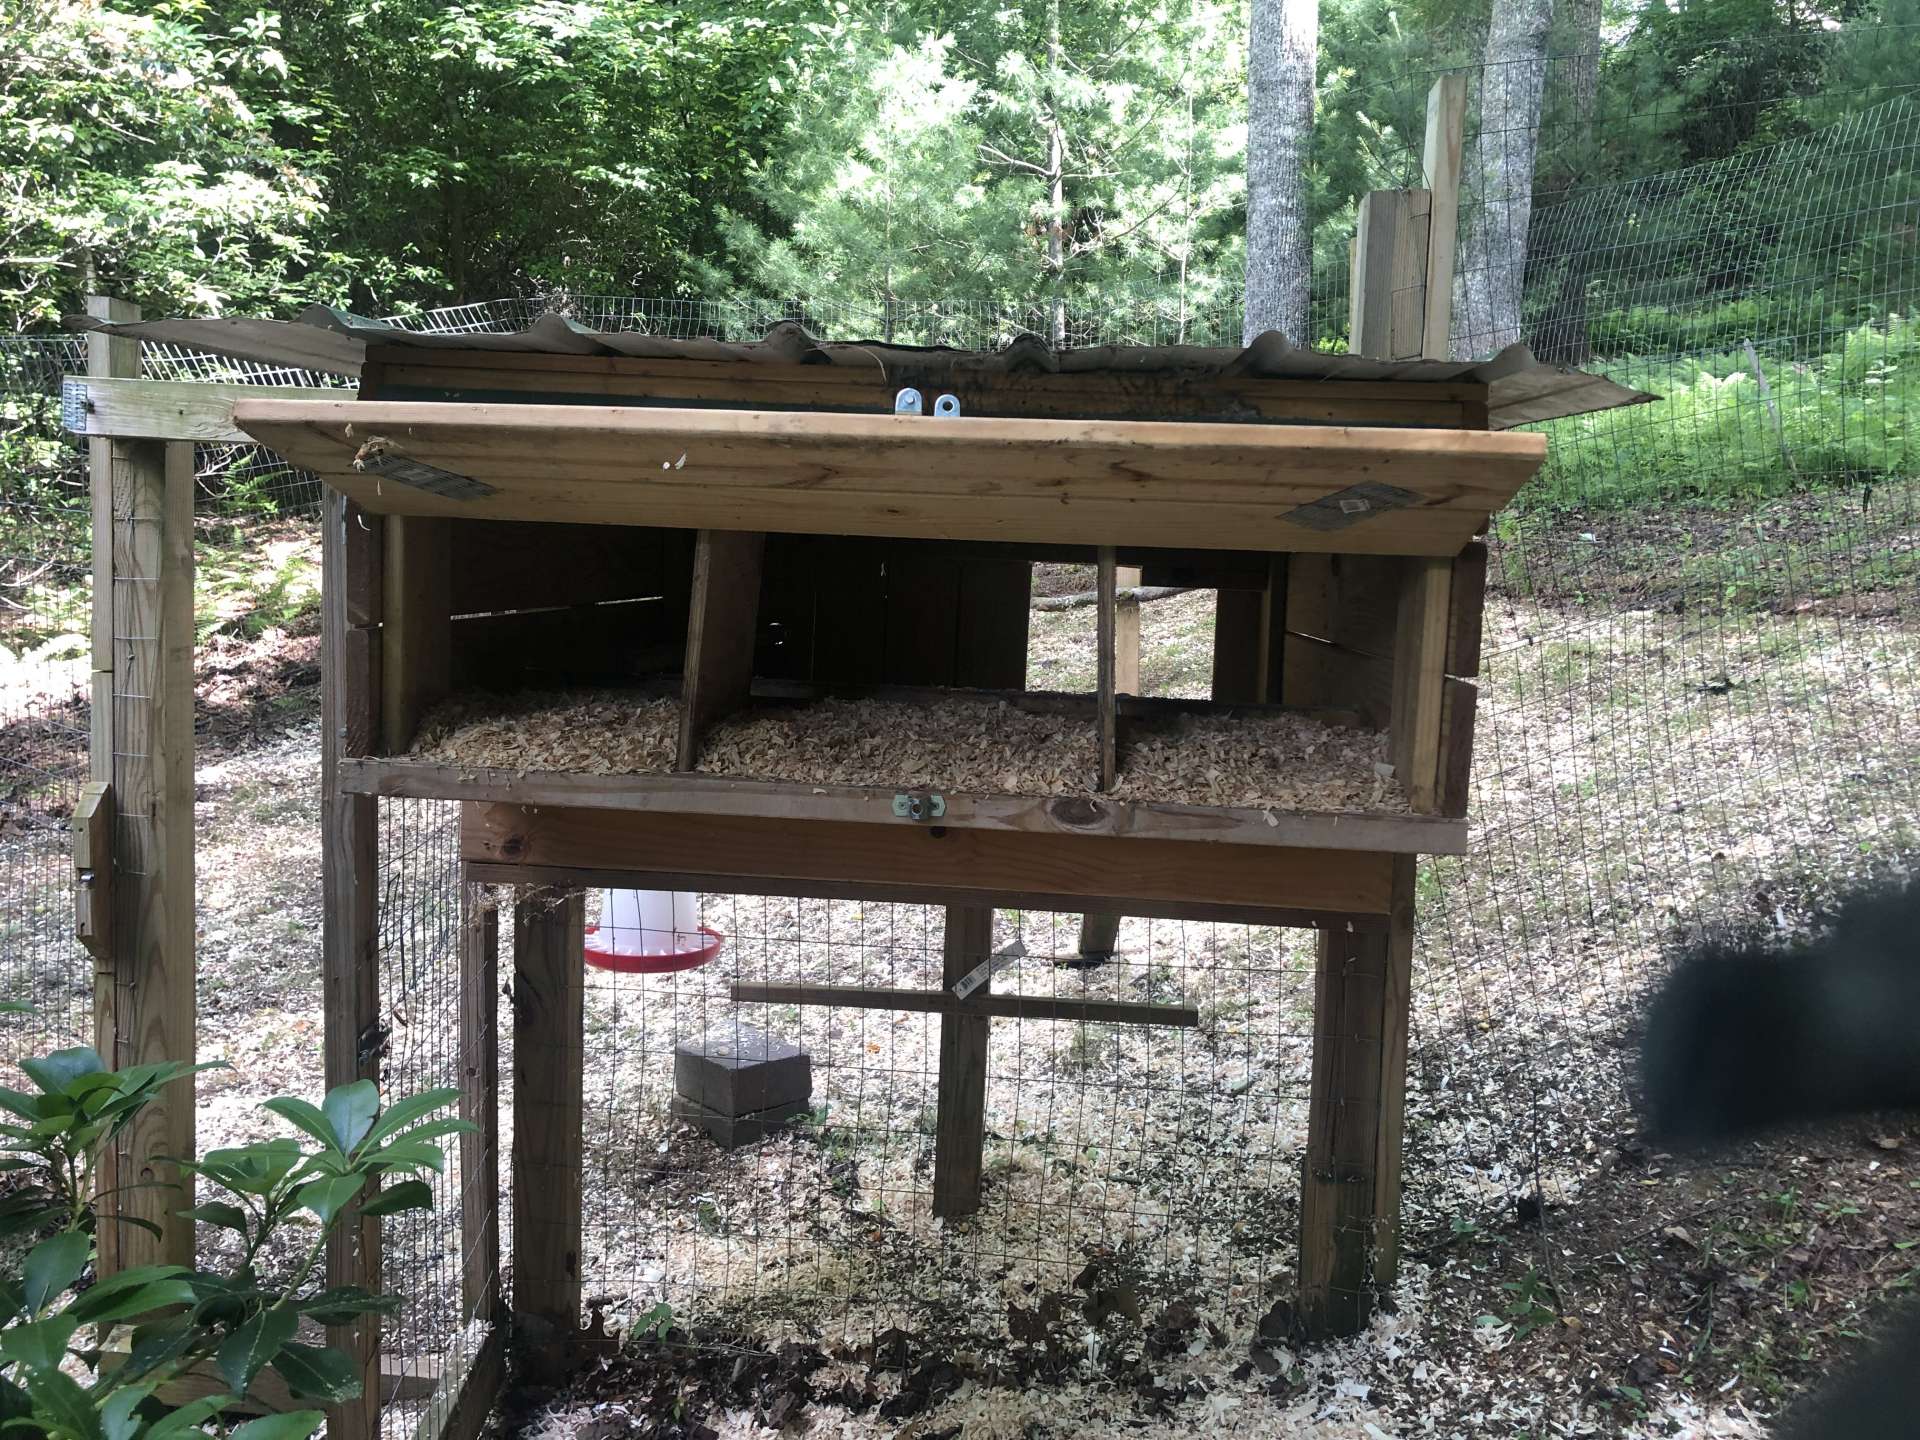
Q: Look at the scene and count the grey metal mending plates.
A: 3